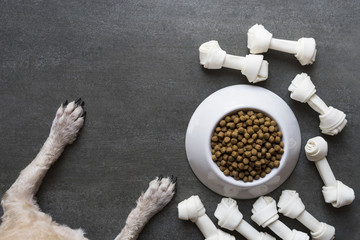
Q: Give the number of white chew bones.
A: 8